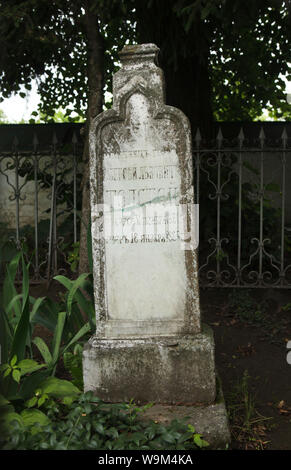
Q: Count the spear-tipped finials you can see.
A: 9